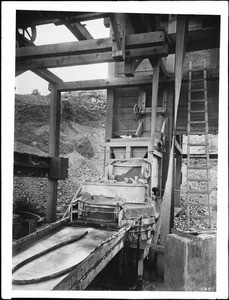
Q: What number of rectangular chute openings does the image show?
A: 2